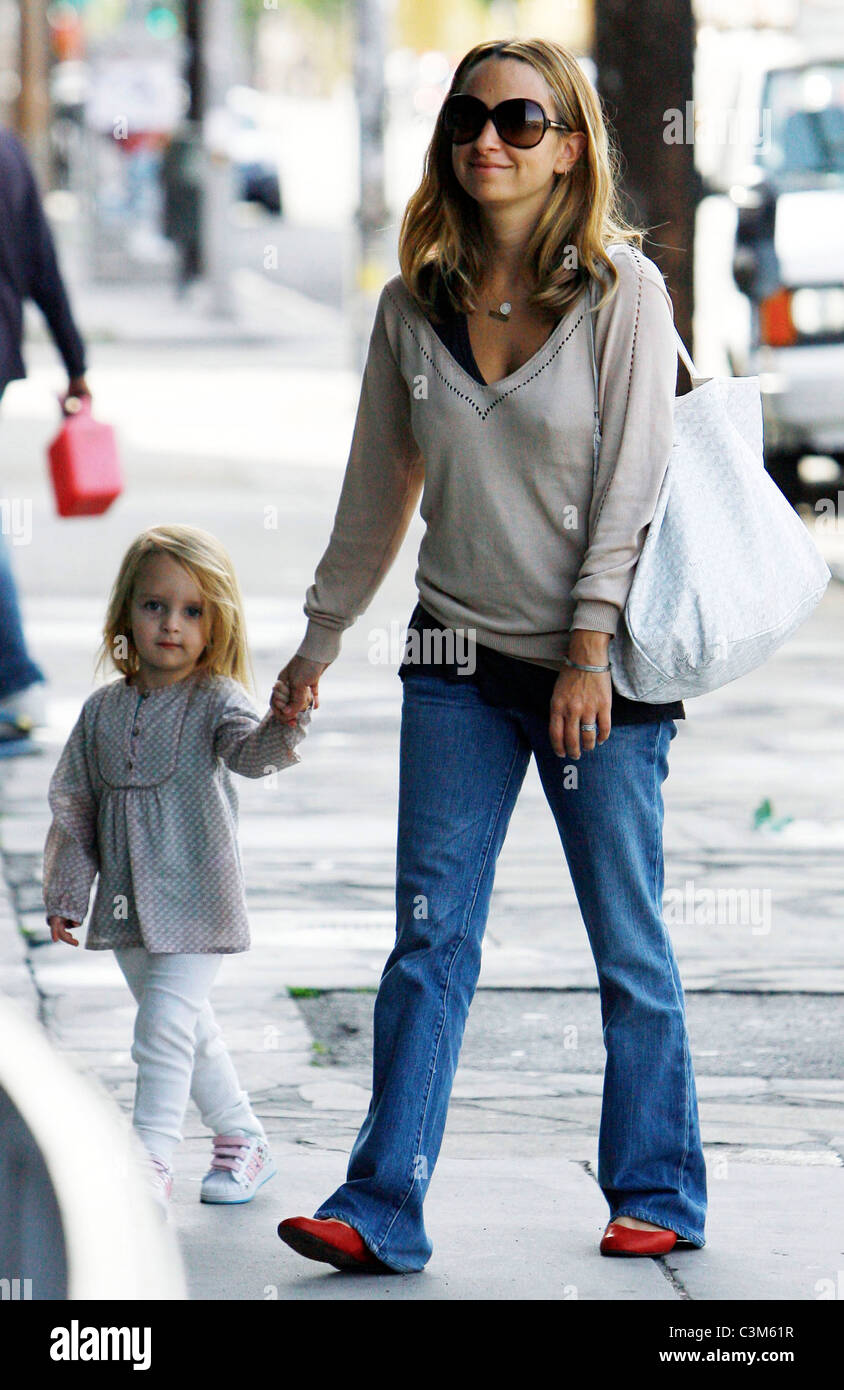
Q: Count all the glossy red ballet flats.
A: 2